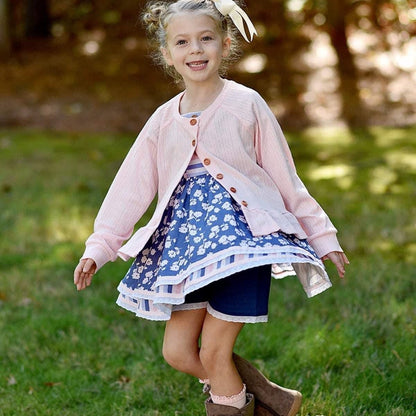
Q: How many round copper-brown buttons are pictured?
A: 6